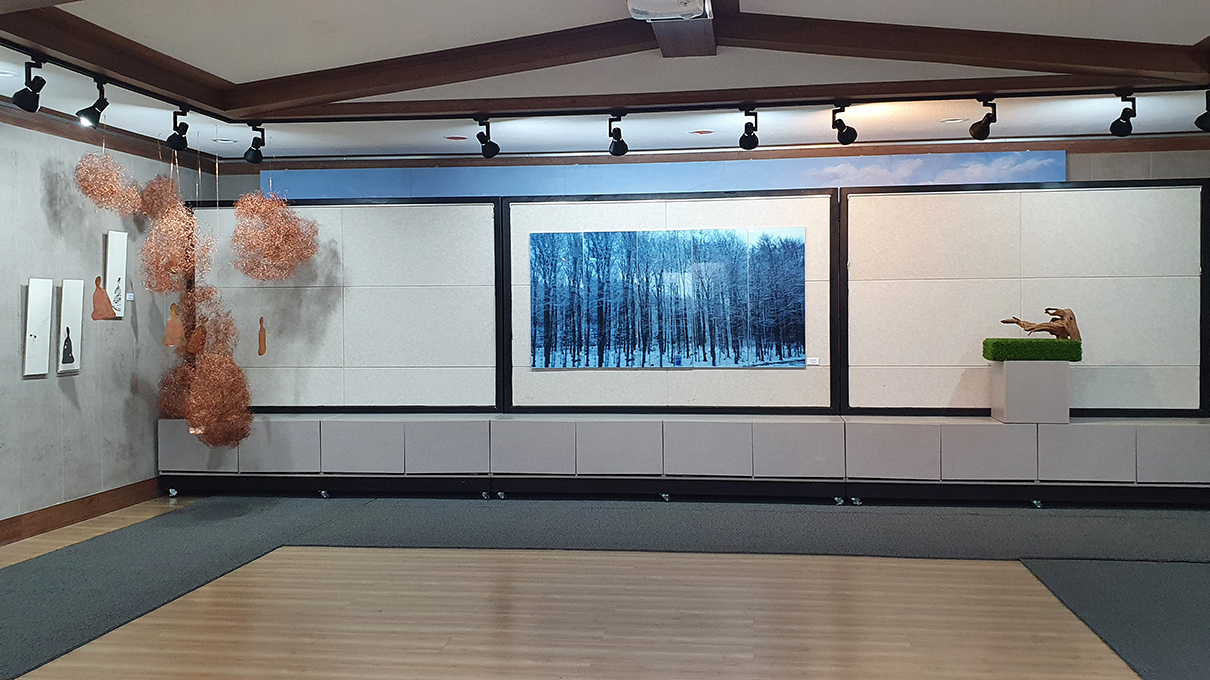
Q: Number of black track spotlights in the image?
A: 11